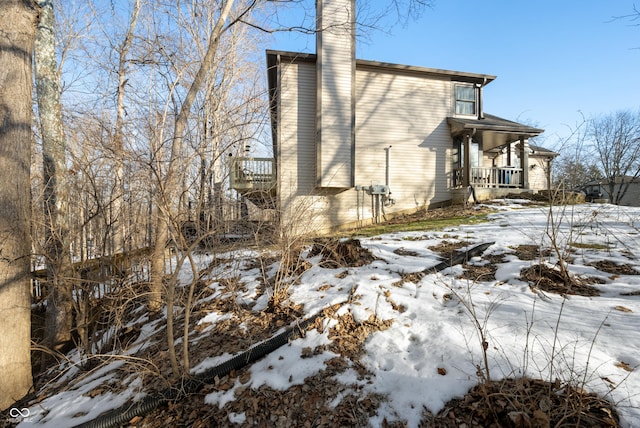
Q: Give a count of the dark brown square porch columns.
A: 3